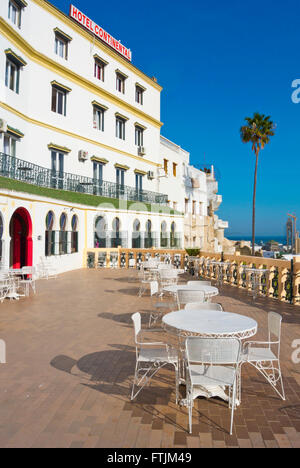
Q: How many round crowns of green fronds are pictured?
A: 1